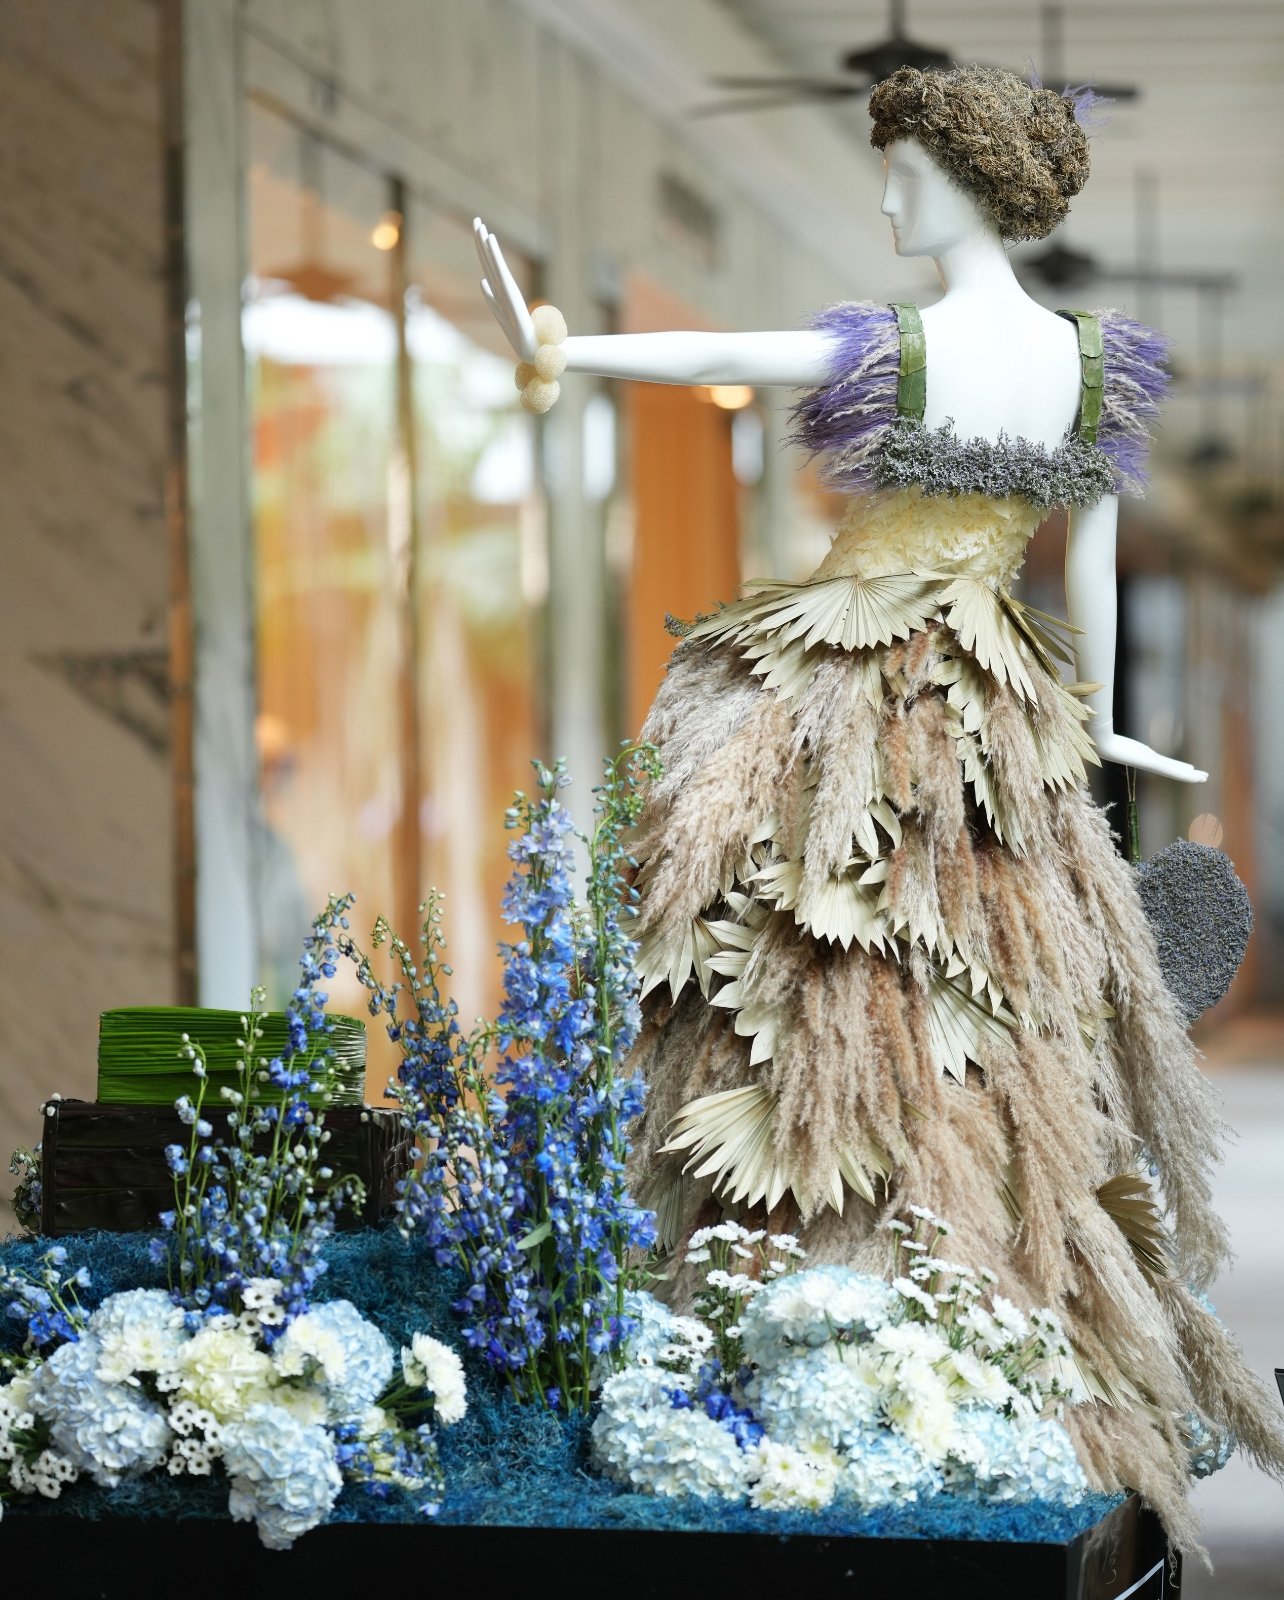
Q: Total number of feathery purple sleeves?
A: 2